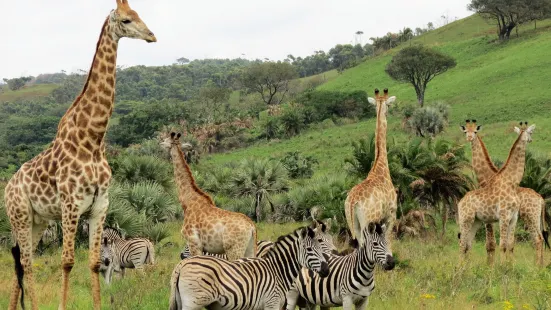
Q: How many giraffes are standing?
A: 5